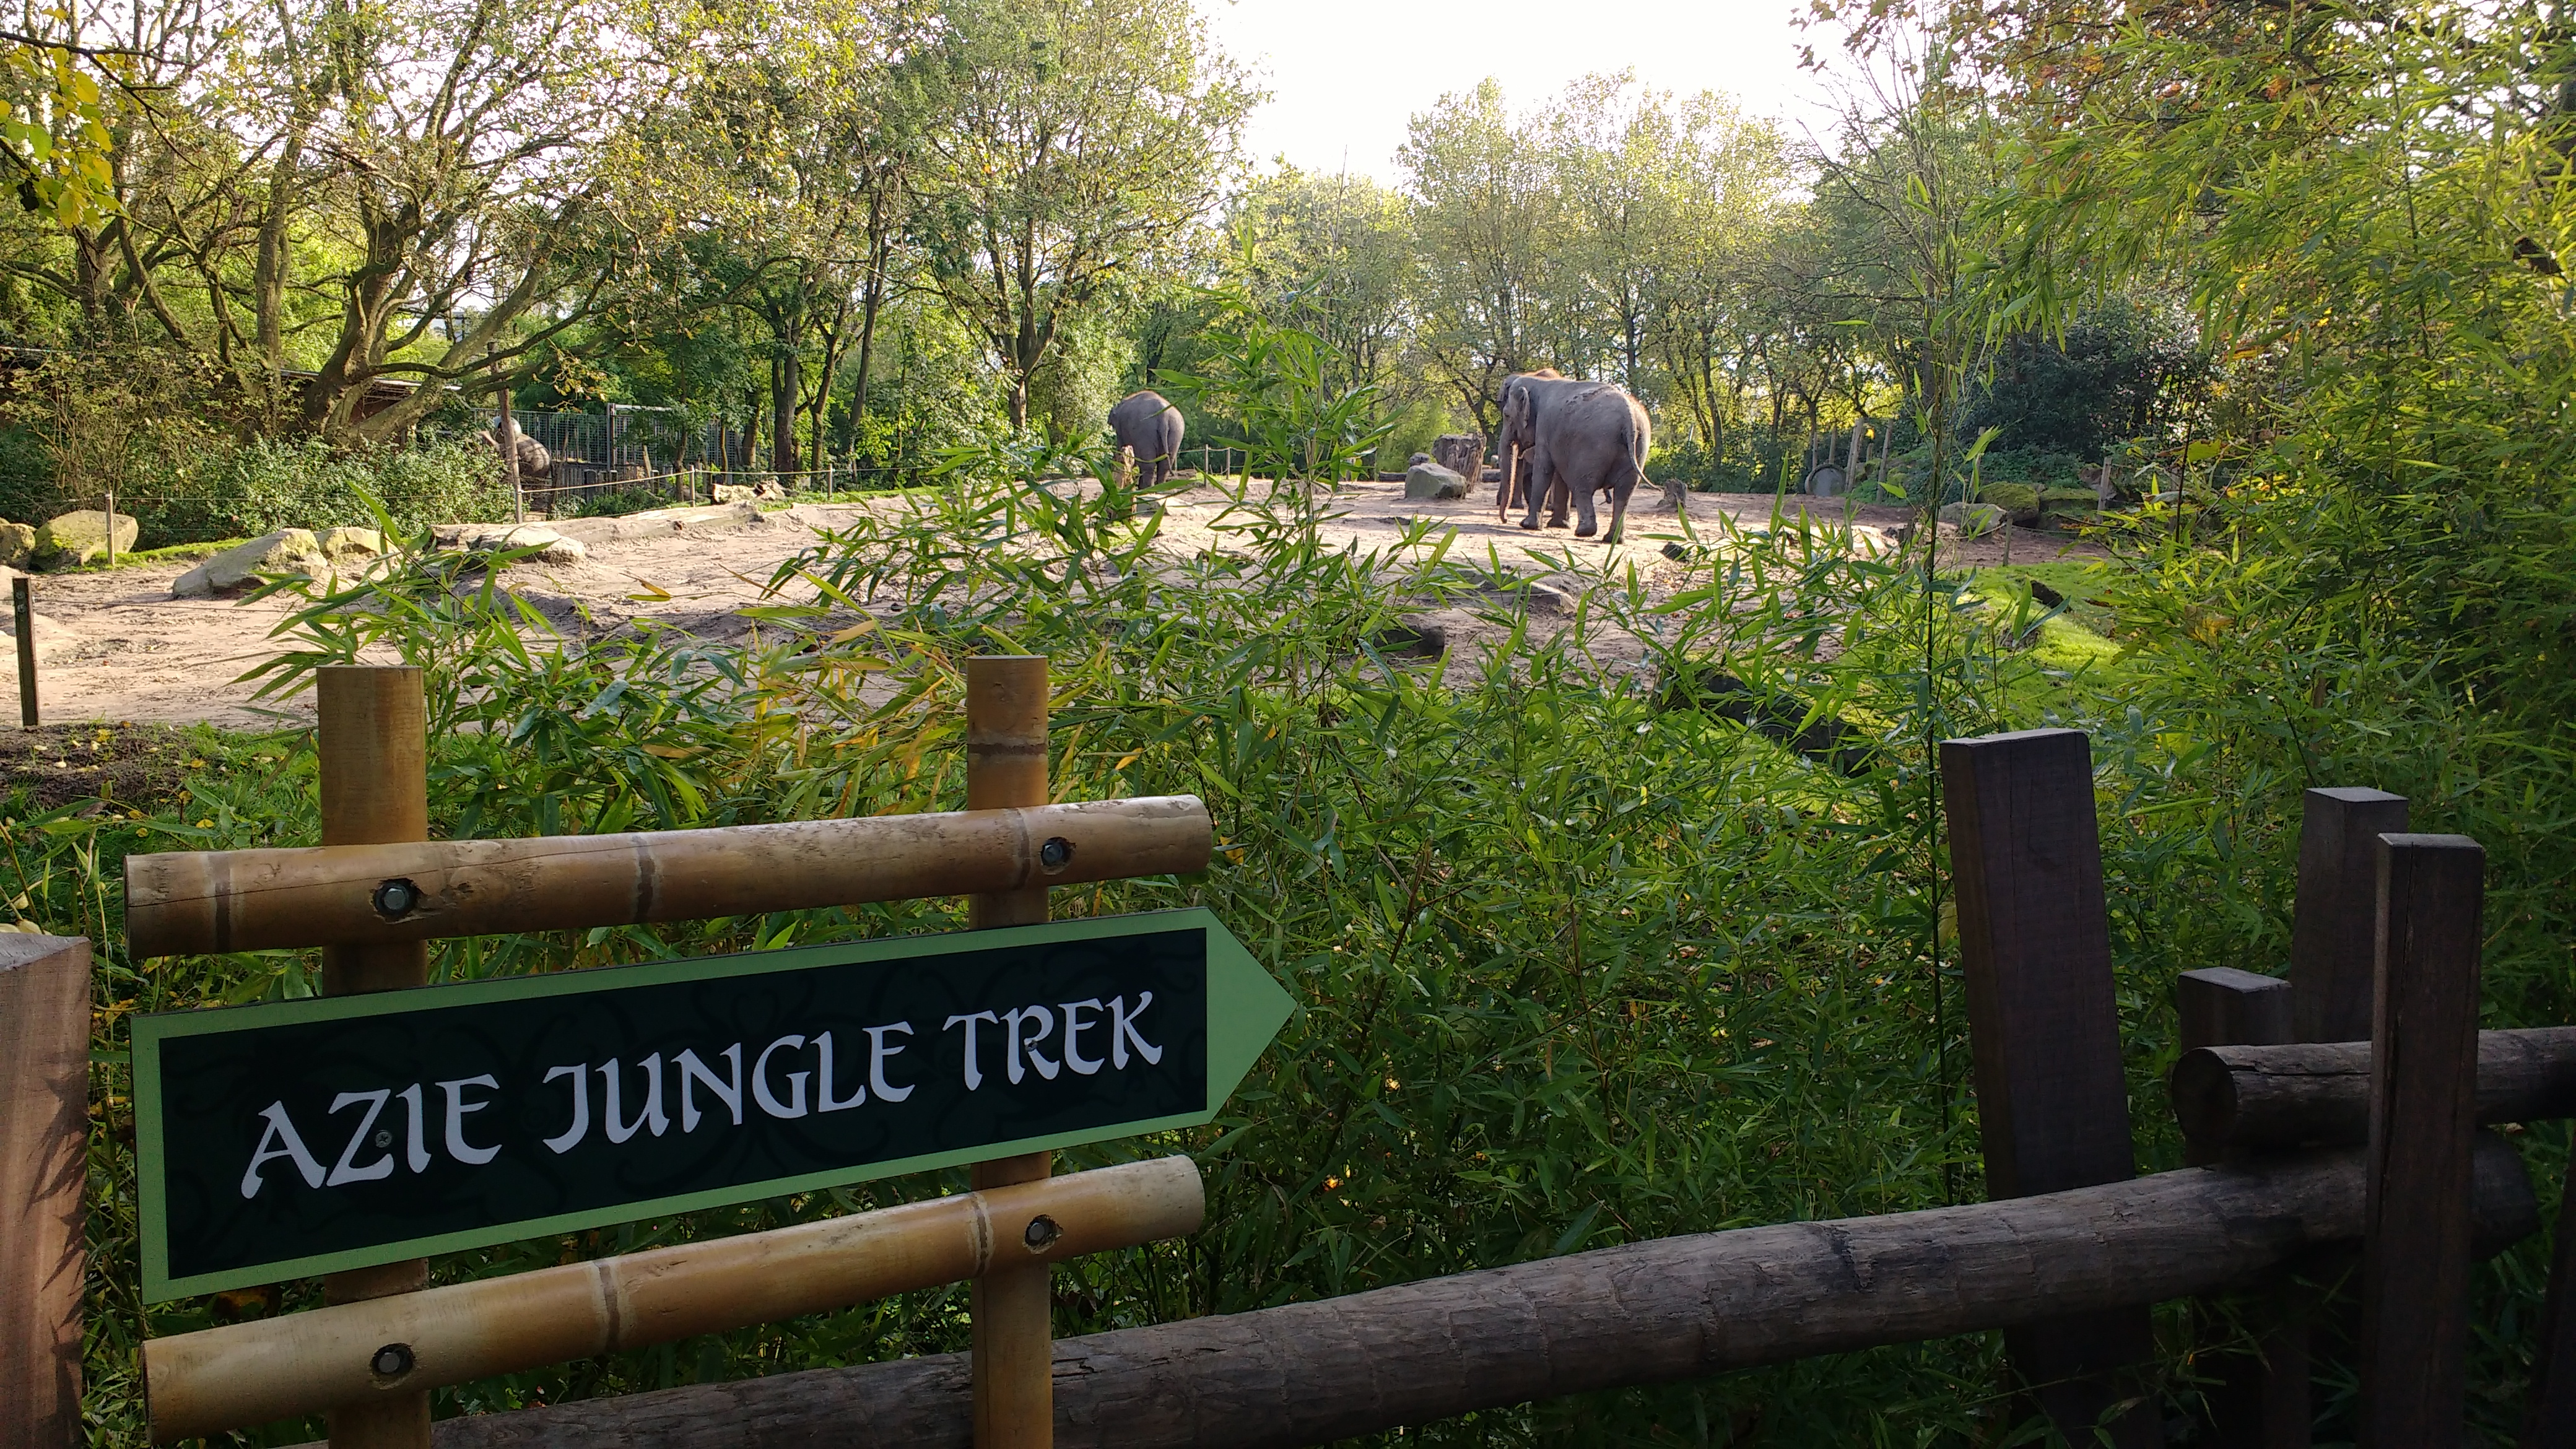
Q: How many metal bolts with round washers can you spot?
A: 4